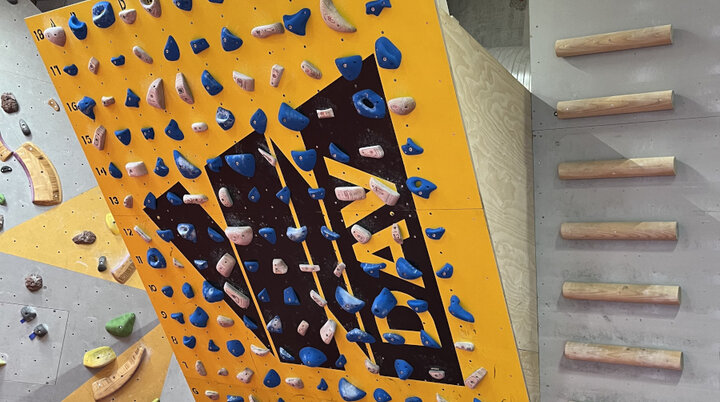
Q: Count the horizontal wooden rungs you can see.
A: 6